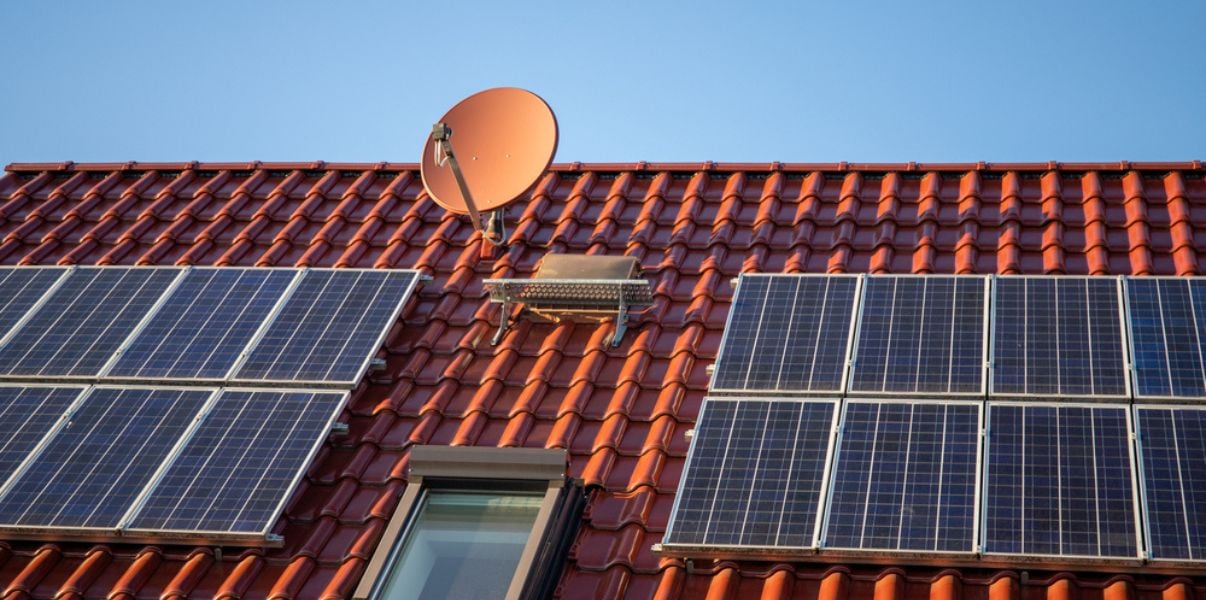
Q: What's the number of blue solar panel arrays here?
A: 2